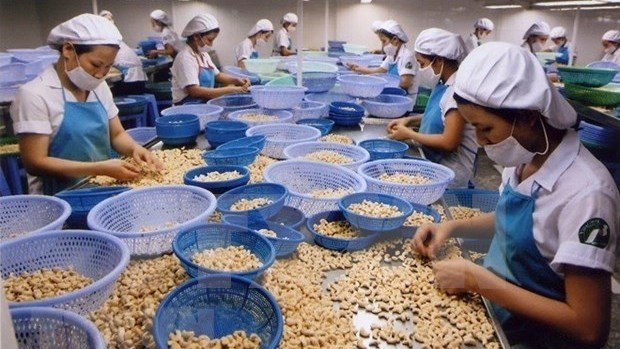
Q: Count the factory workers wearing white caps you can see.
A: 14